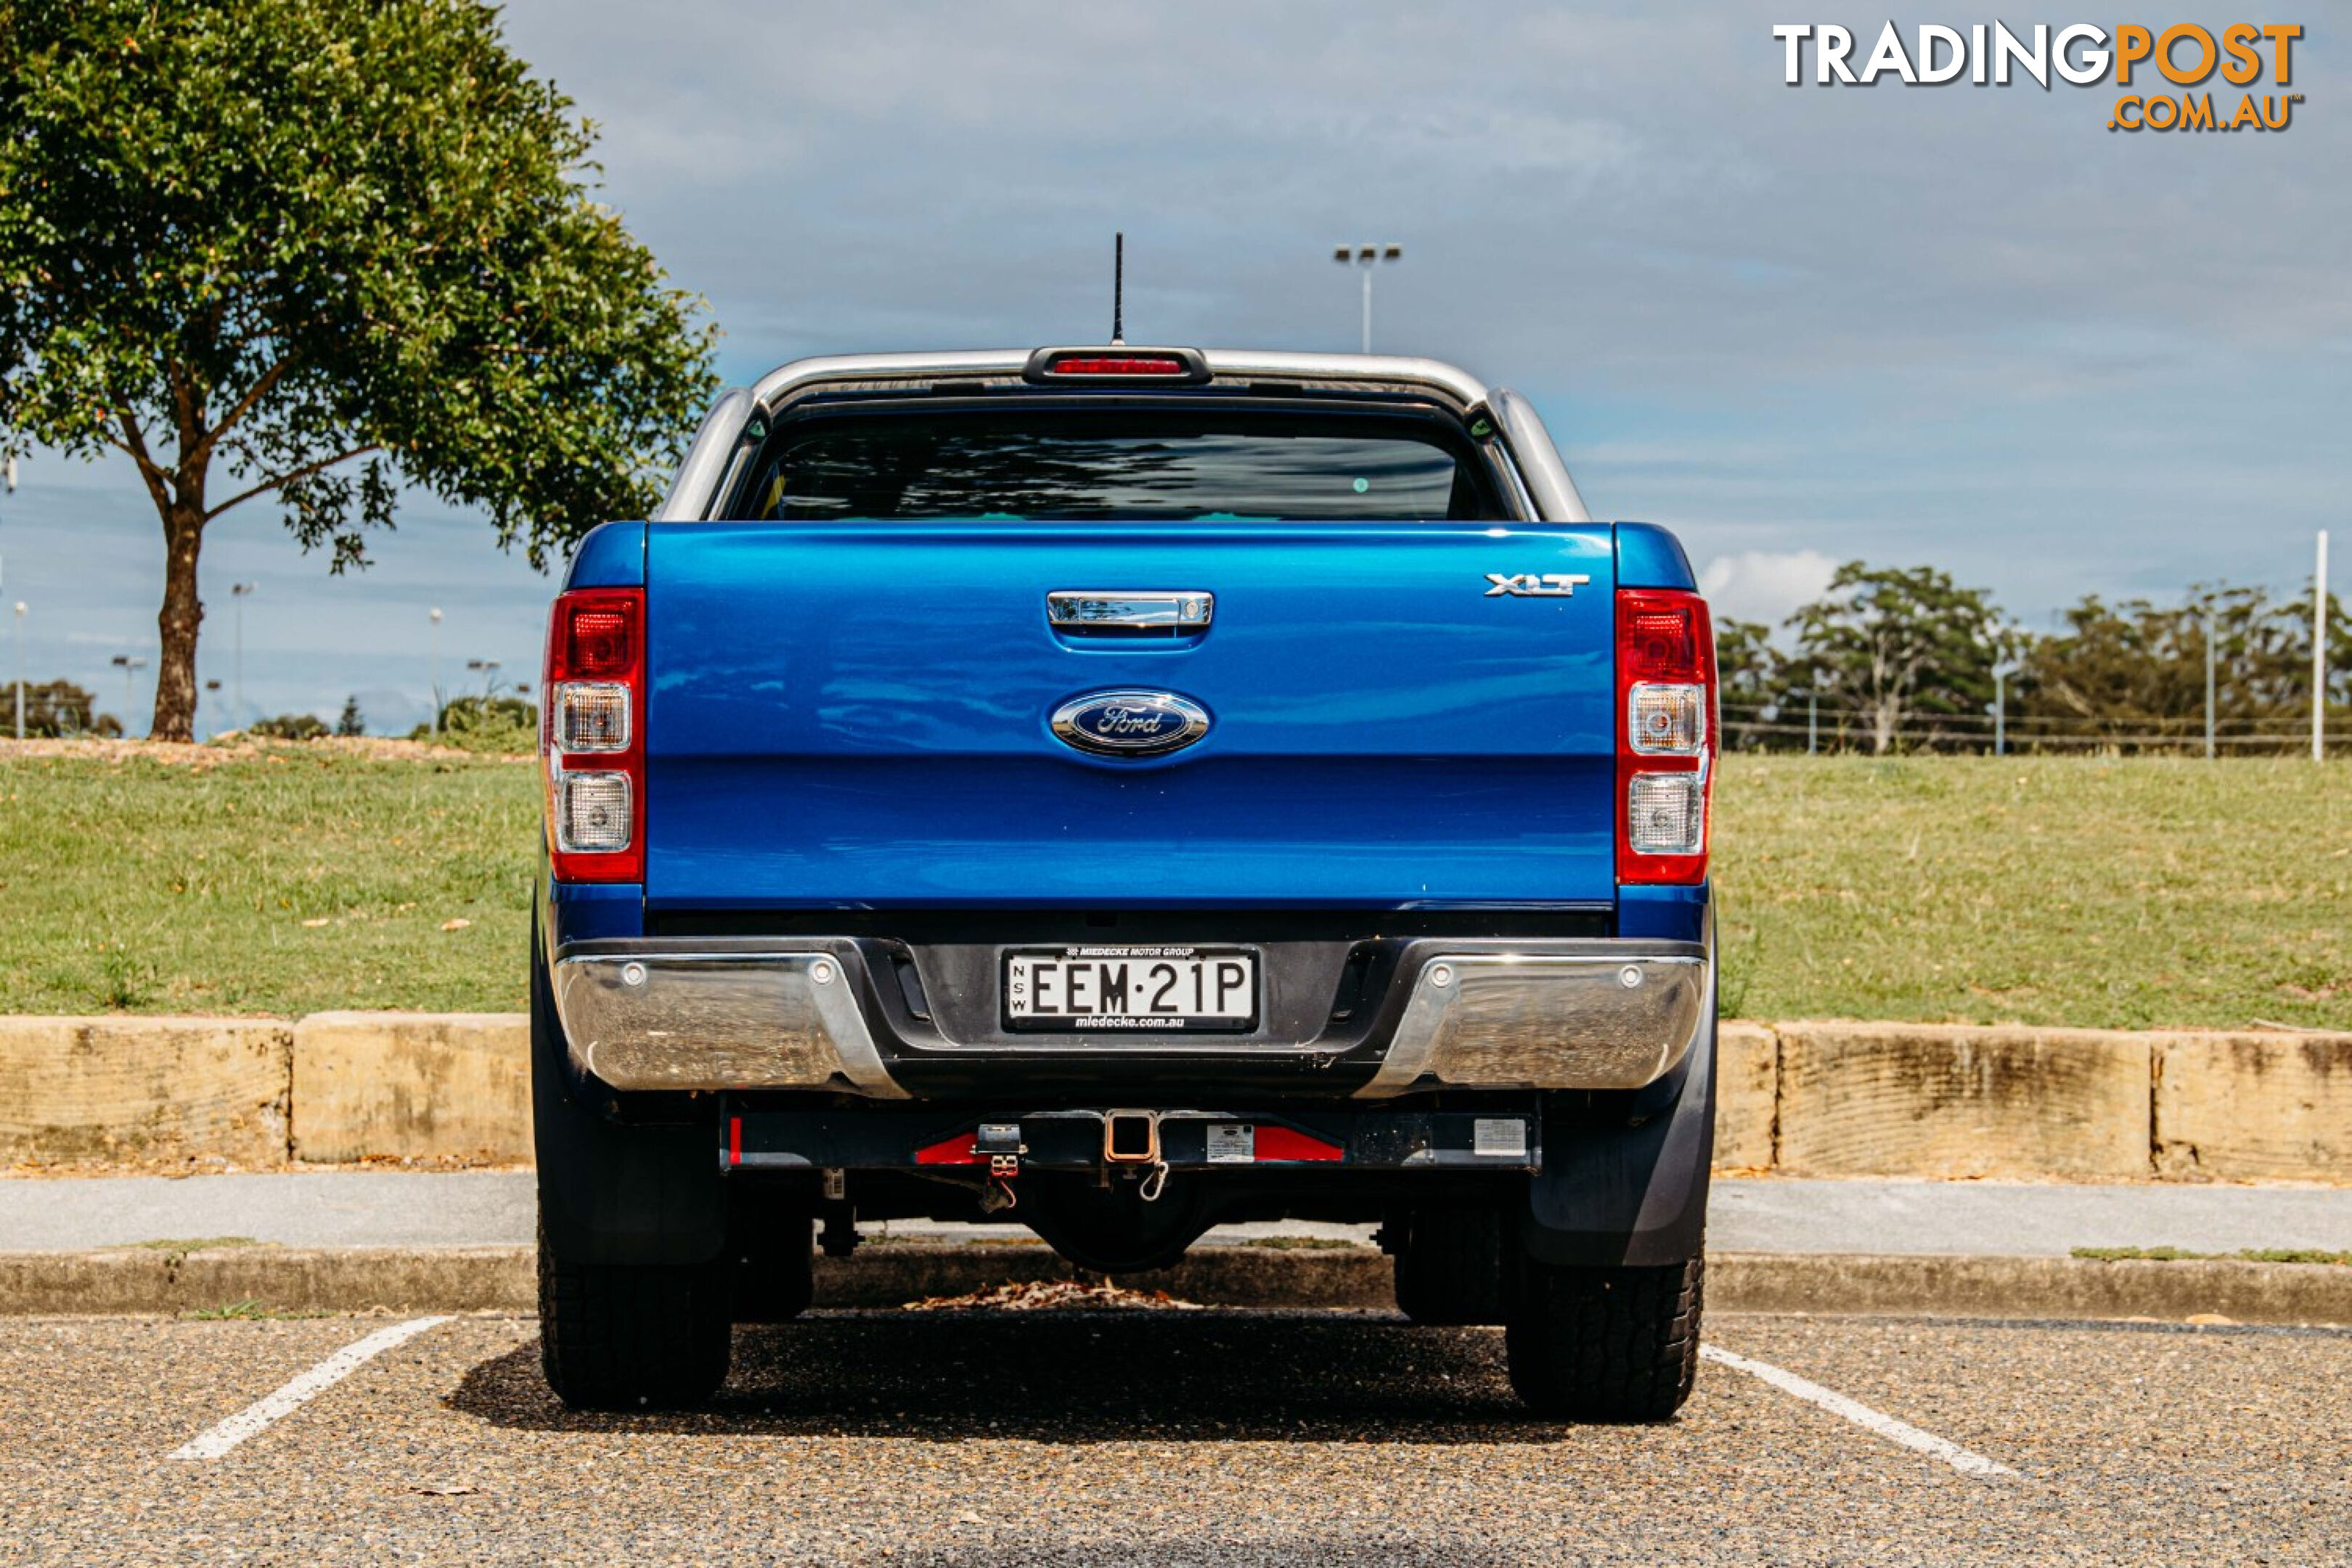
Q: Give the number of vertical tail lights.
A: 2